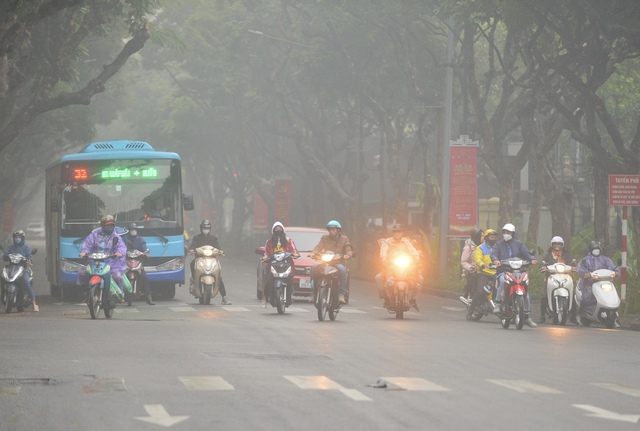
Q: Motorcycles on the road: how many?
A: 11